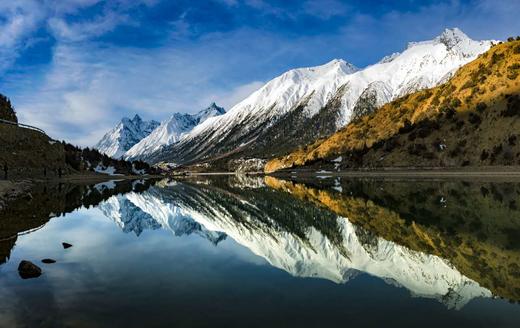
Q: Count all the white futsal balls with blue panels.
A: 0